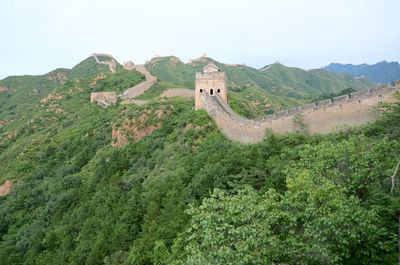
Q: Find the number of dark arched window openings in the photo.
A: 3